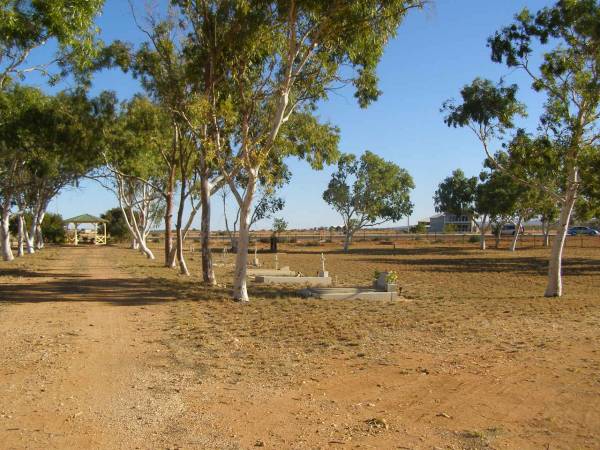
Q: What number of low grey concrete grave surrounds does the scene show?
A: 3